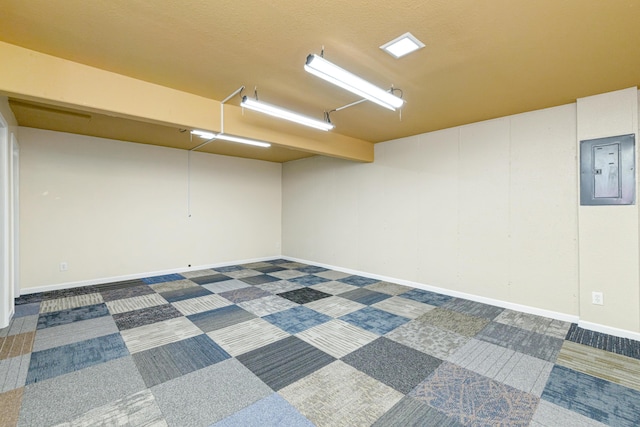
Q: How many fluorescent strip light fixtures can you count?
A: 3